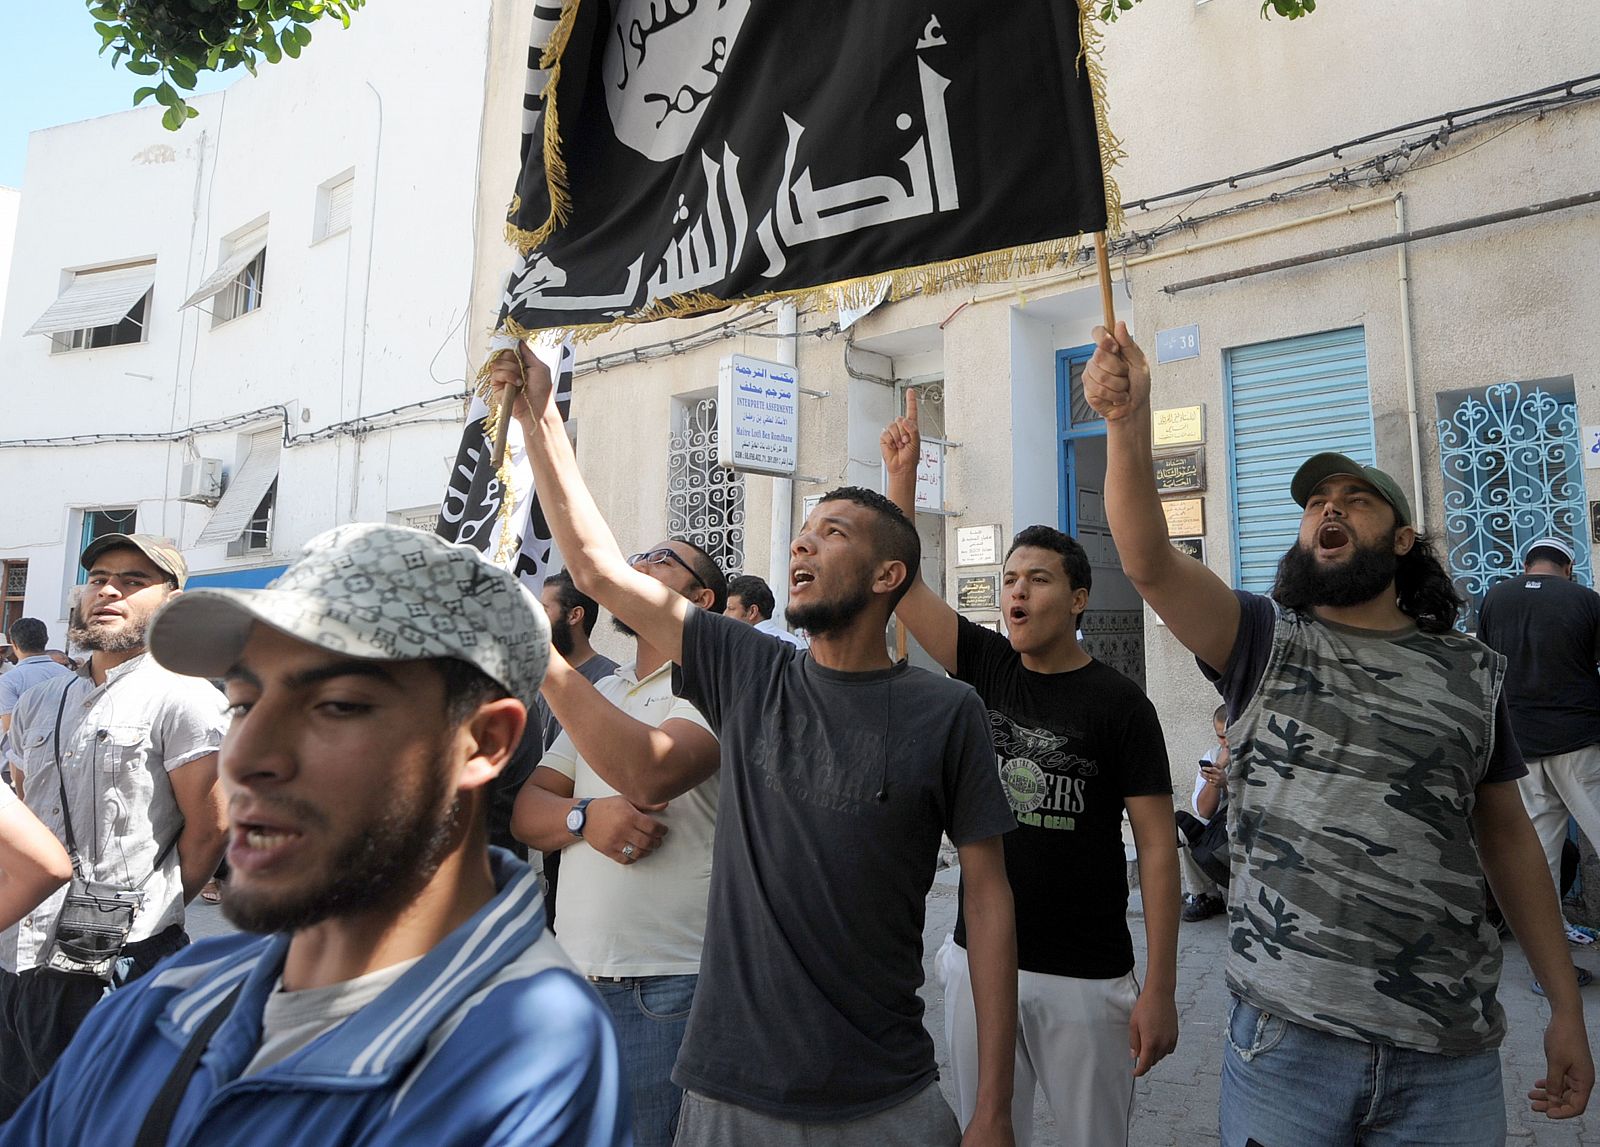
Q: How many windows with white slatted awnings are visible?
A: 3